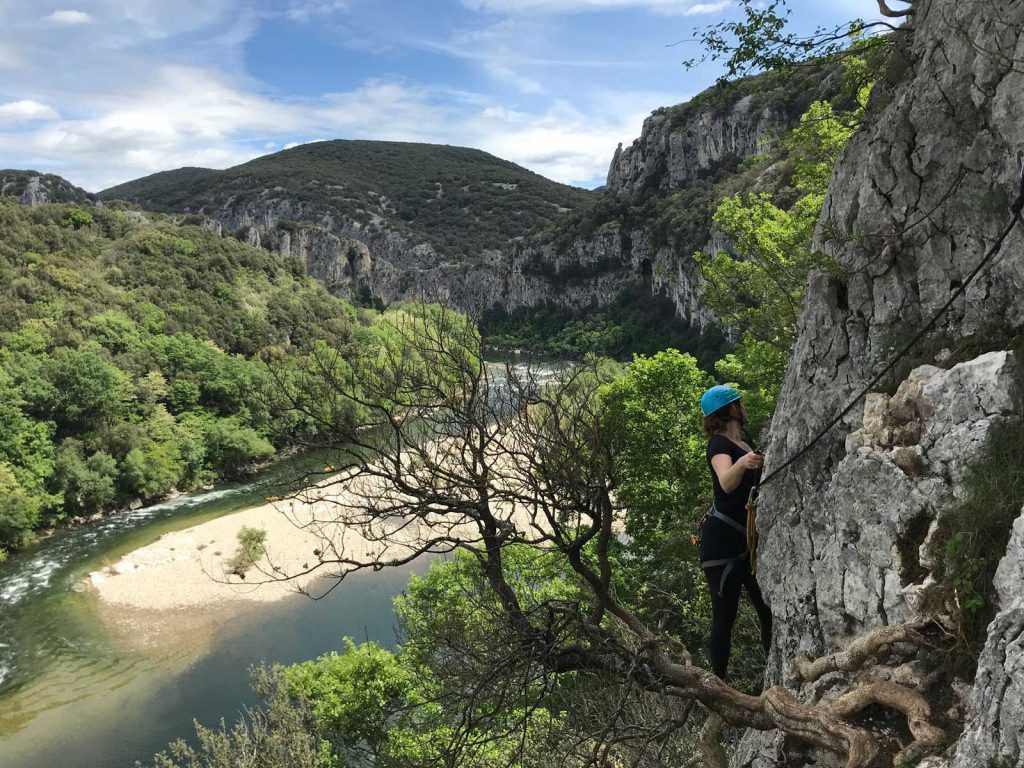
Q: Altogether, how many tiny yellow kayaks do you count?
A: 3